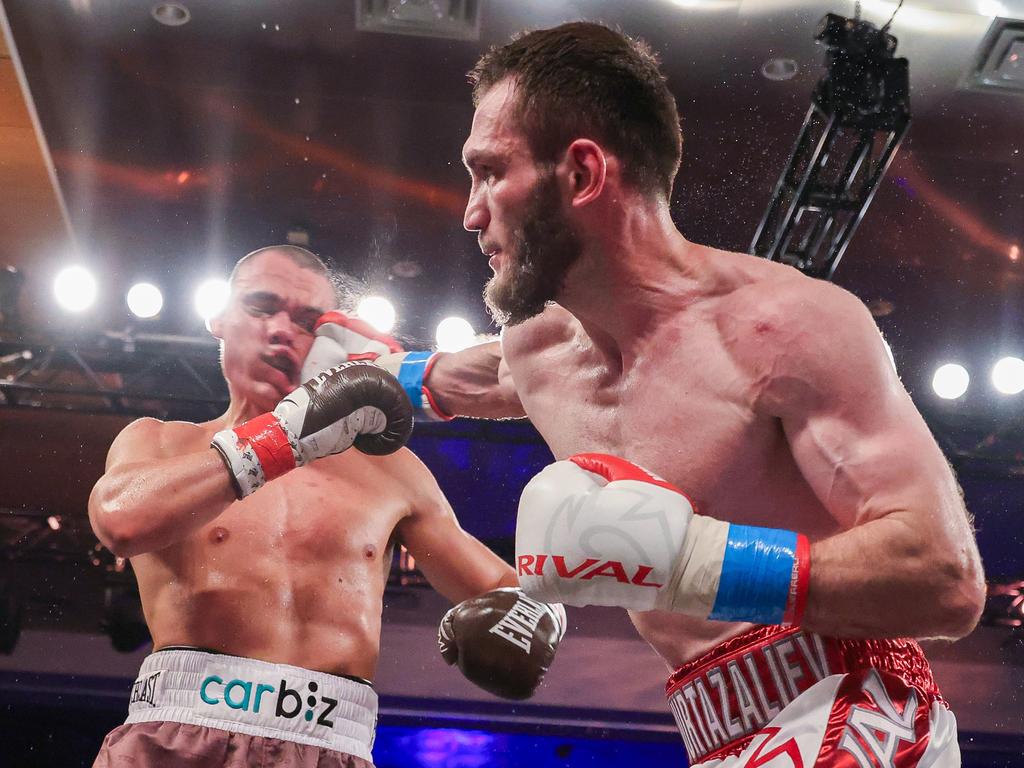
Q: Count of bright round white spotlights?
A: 7